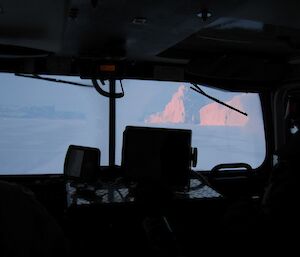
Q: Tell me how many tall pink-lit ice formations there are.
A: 2